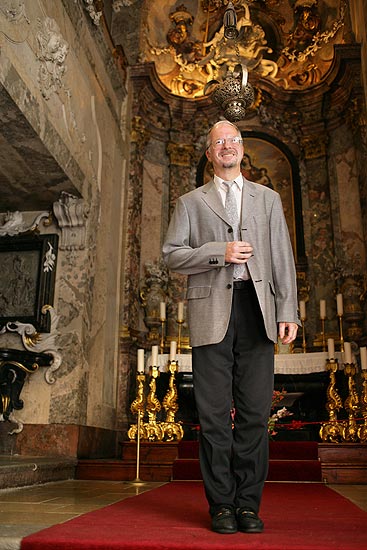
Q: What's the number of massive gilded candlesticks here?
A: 6